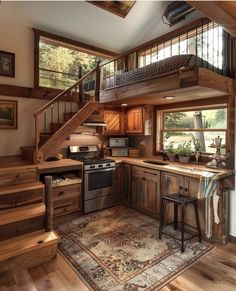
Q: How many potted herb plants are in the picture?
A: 3